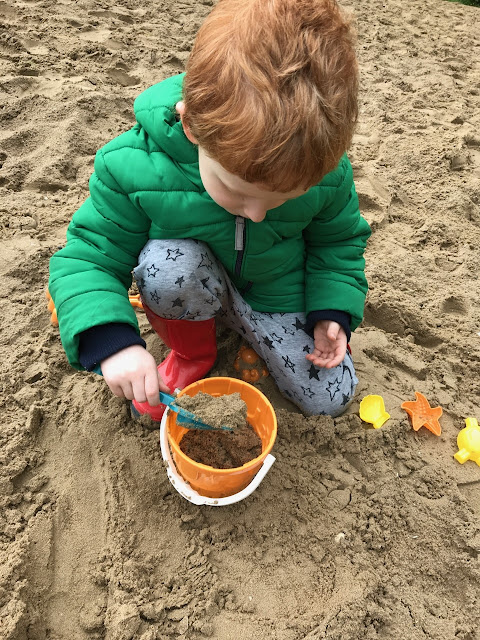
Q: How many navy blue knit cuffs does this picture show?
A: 2